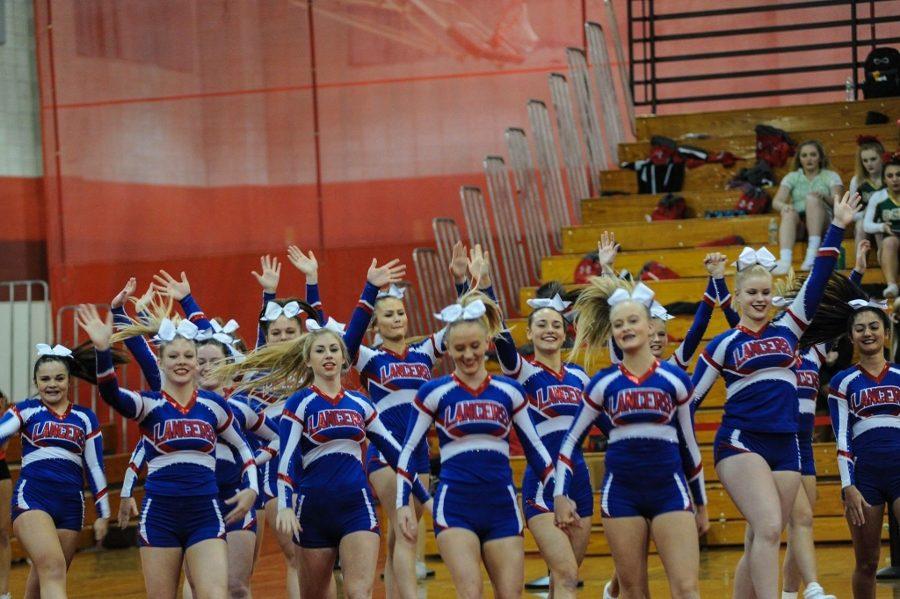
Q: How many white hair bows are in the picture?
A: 14